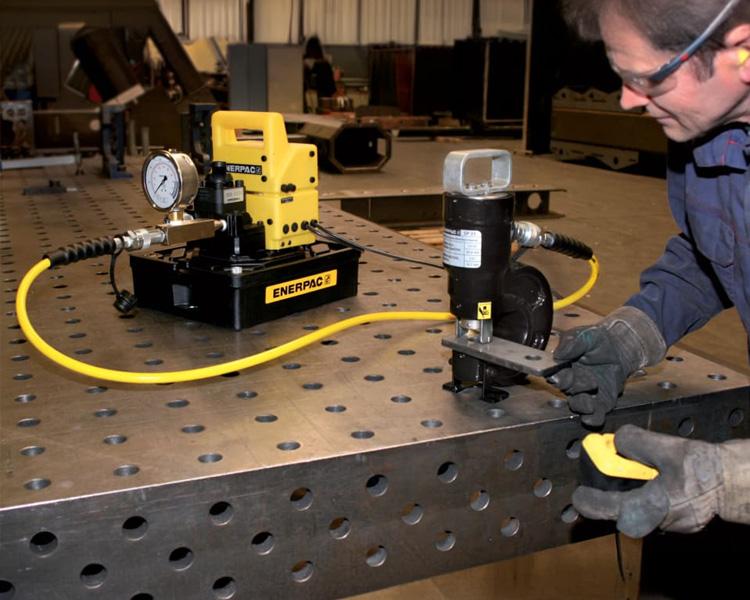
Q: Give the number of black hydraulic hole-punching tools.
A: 1